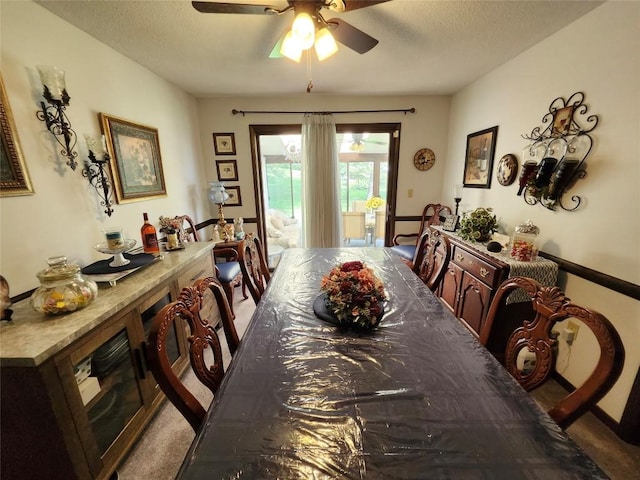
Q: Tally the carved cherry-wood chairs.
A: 6